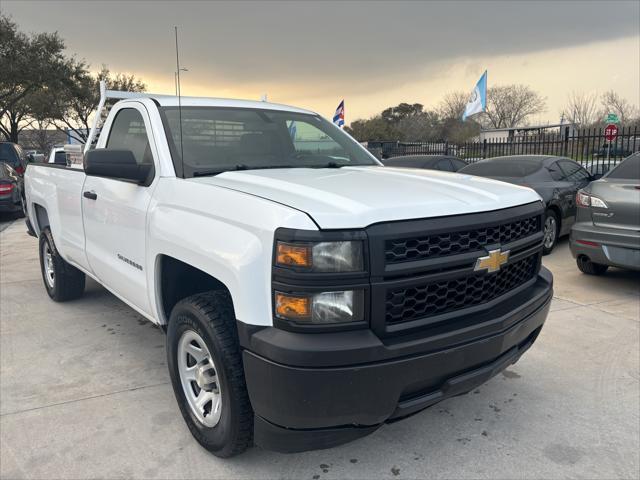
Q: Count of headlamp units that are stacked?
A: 2